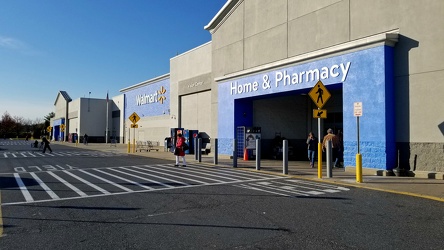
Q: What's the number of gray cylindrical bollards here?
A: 7